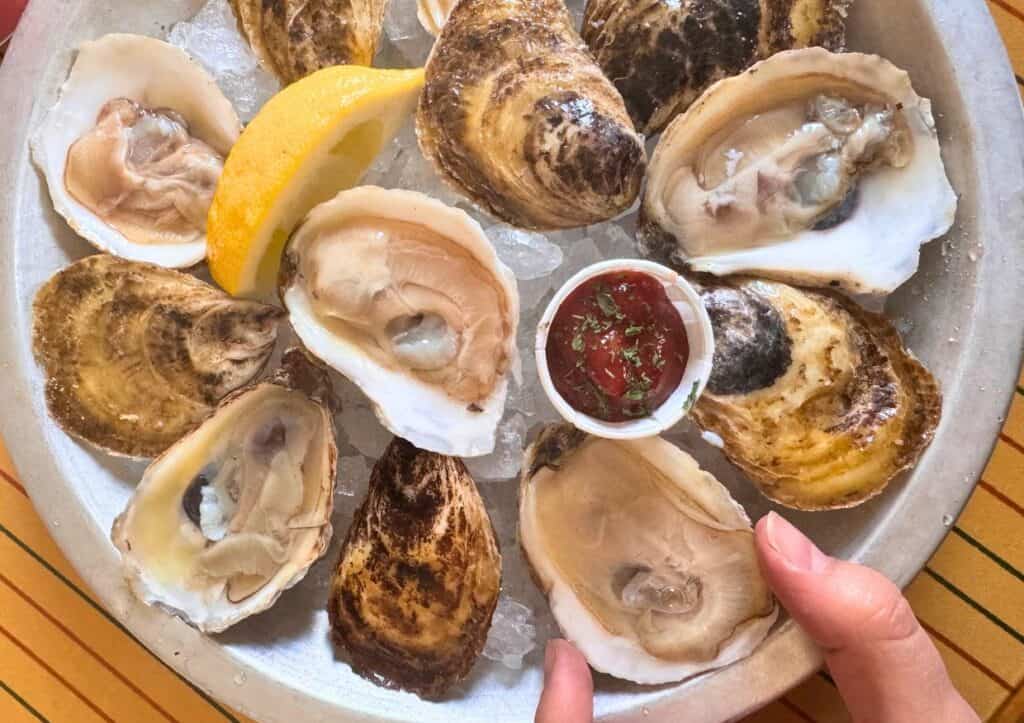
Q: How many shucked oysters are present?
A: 5